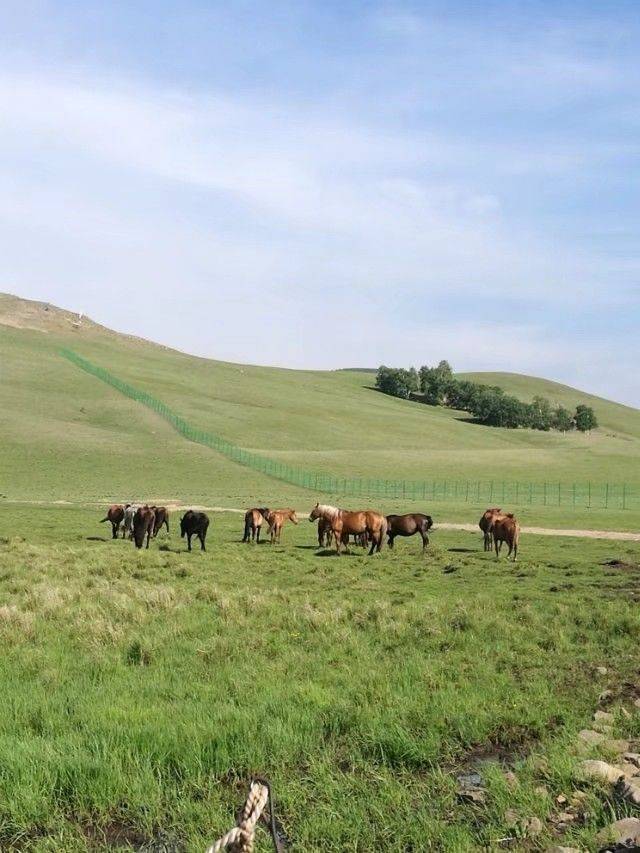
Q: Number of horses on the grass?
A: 12